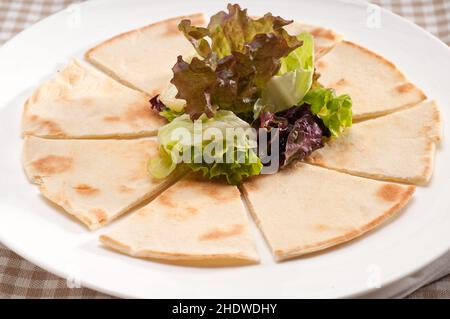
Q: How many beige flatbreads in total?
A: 8